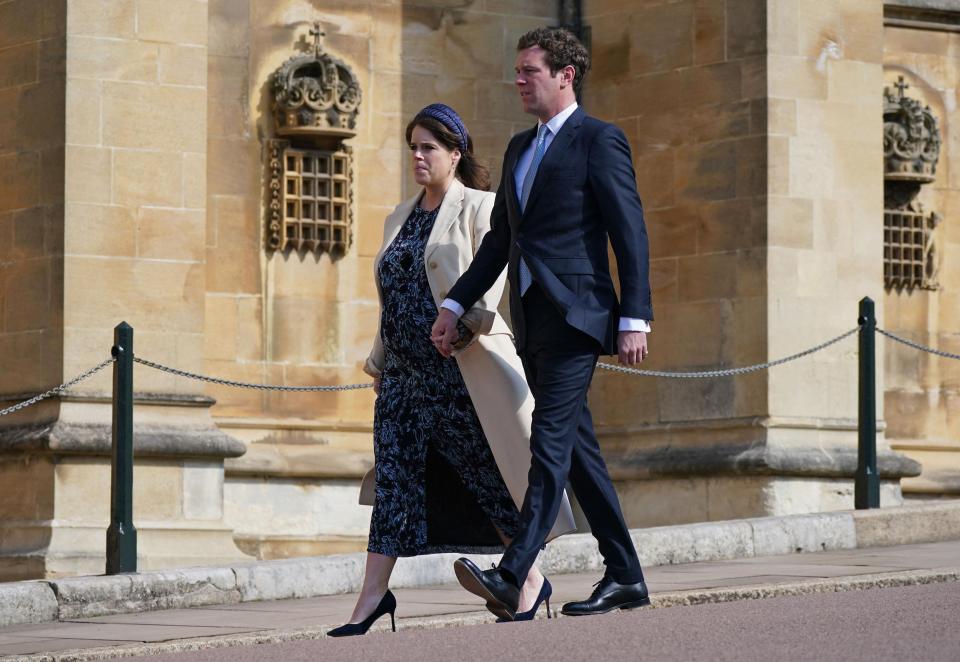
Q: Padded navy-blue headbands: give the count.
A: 1